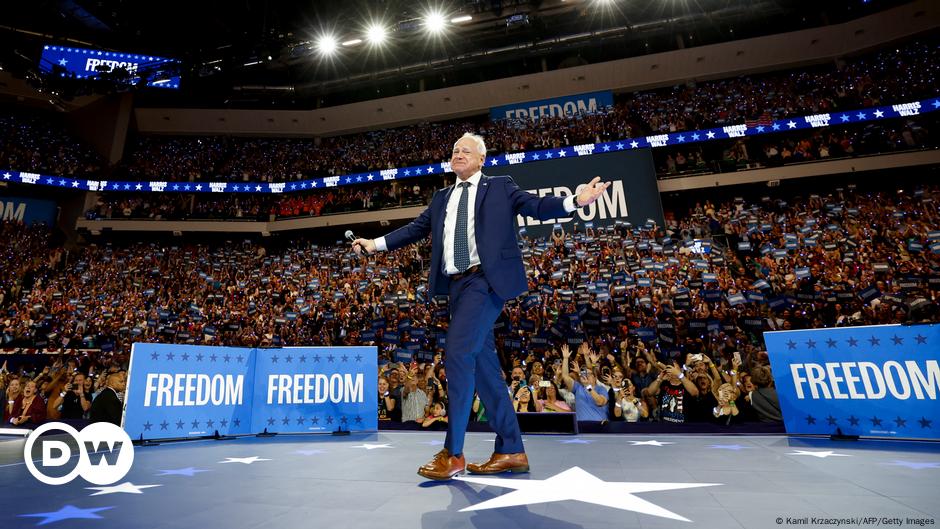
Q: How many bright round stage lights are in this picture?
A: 3